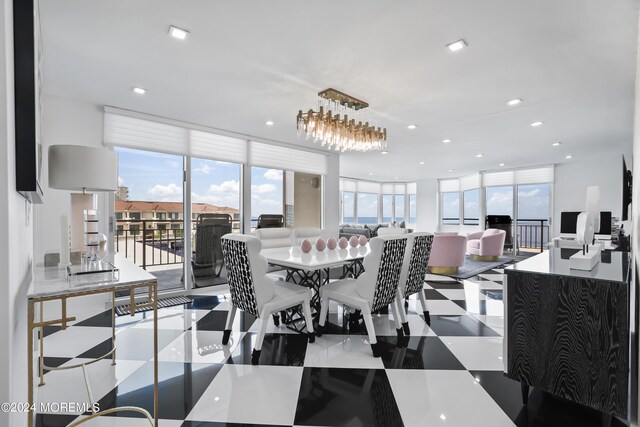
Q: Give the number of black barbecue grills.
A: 1